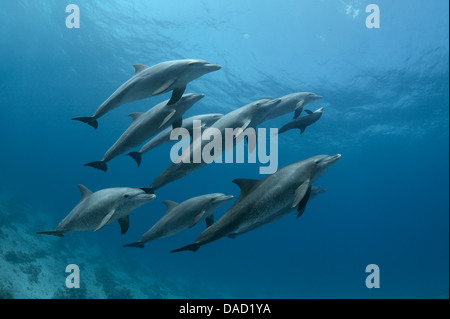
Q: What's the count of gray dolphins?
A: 10